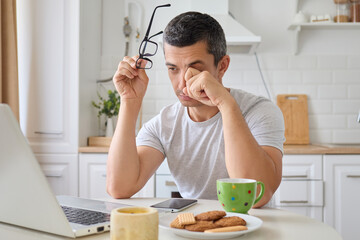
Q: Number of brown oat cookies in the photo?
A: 3